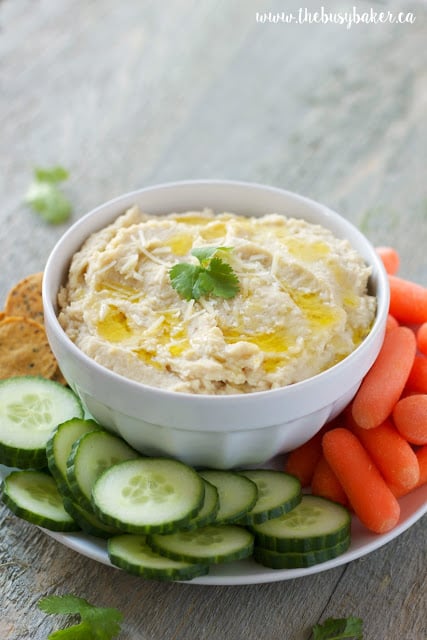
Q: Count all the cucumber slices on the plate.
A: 13